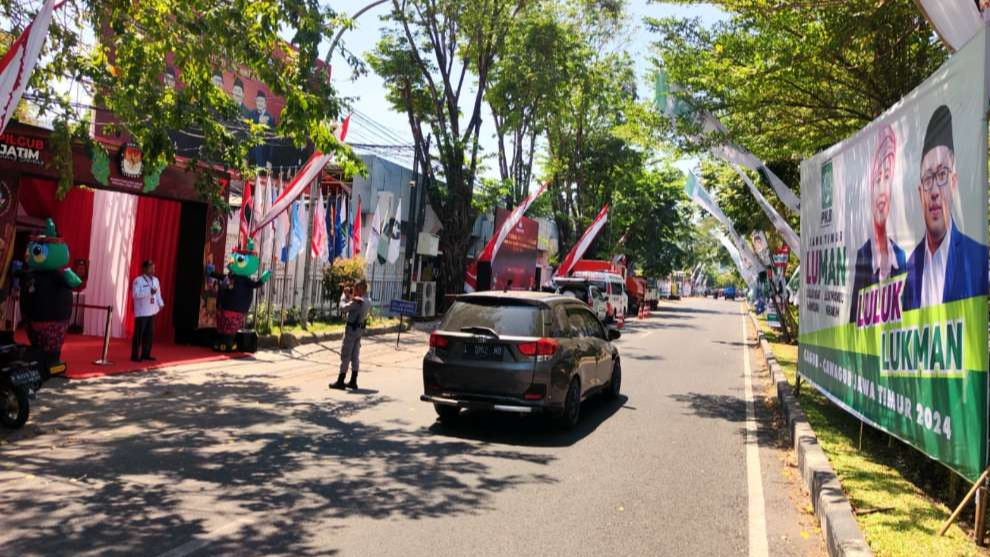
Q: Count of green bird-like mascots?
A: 2